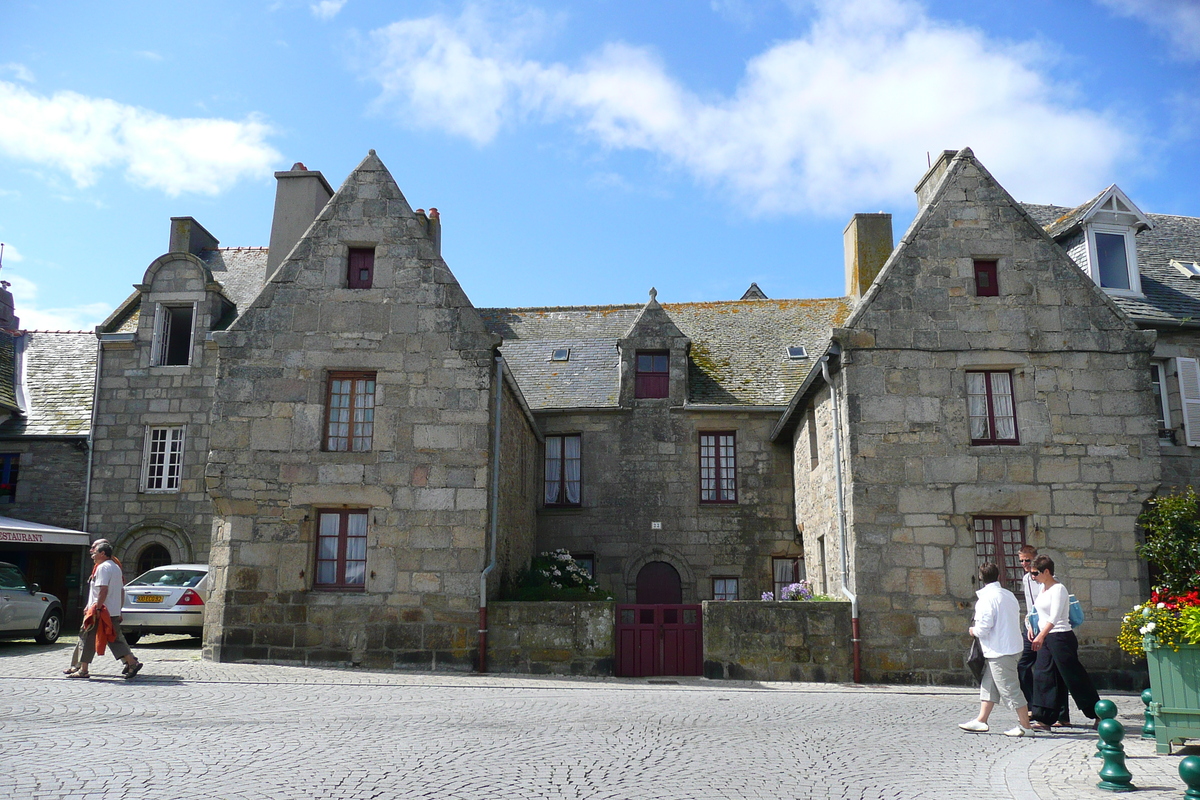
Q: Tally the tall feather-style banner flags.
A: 0